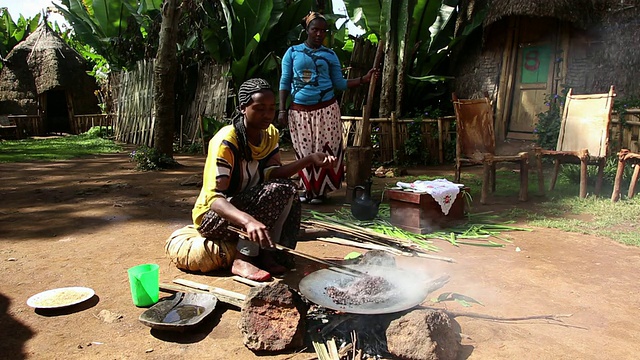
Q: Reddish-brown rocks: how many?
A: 2